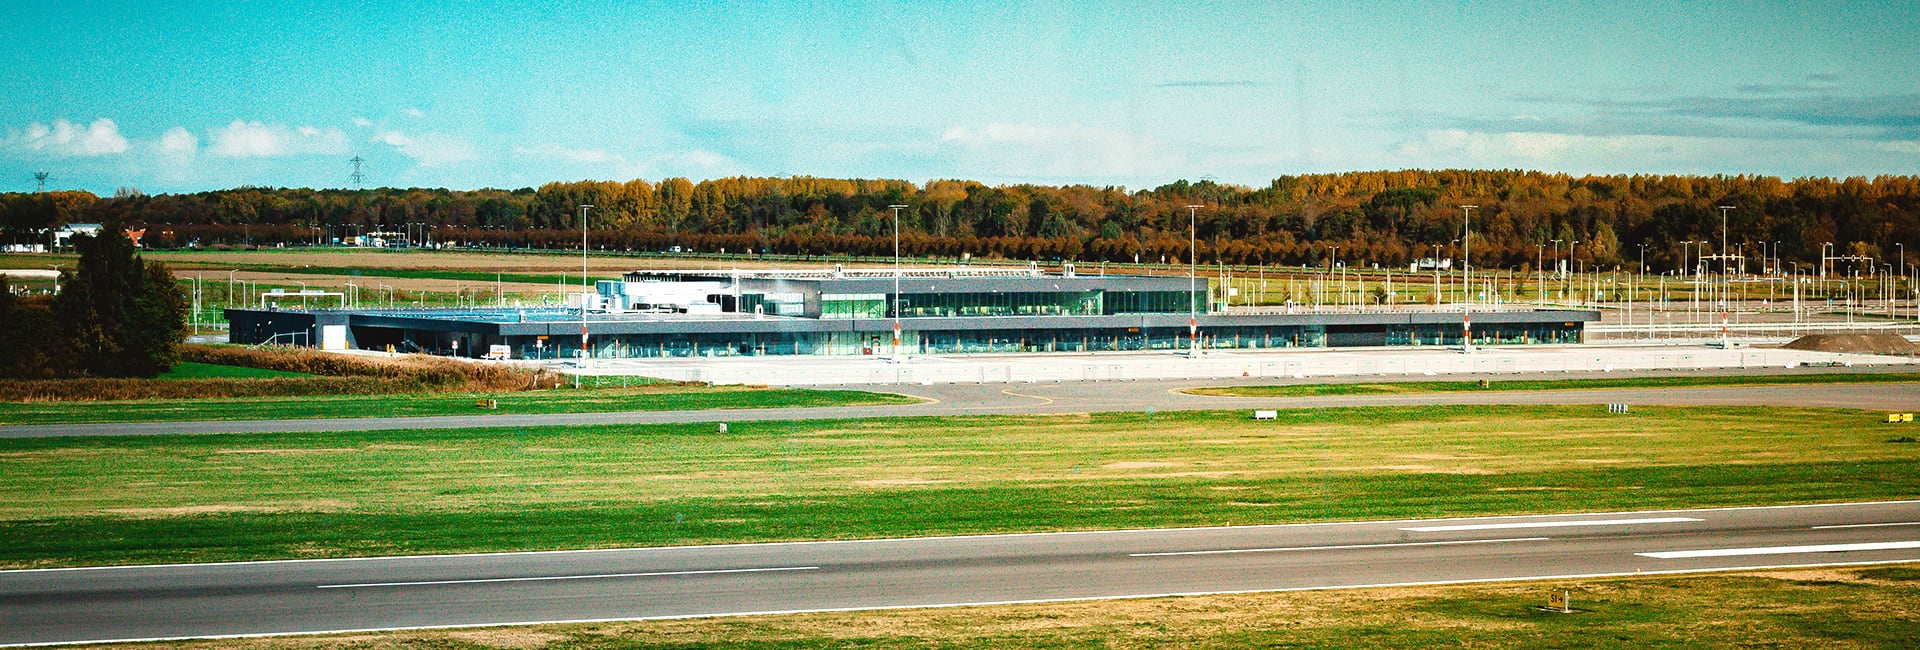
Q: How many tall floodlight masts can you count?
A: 5